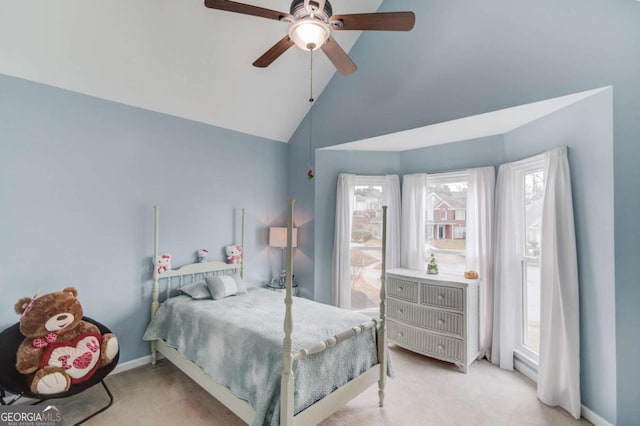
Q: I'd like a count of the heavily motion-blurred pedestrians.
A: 0